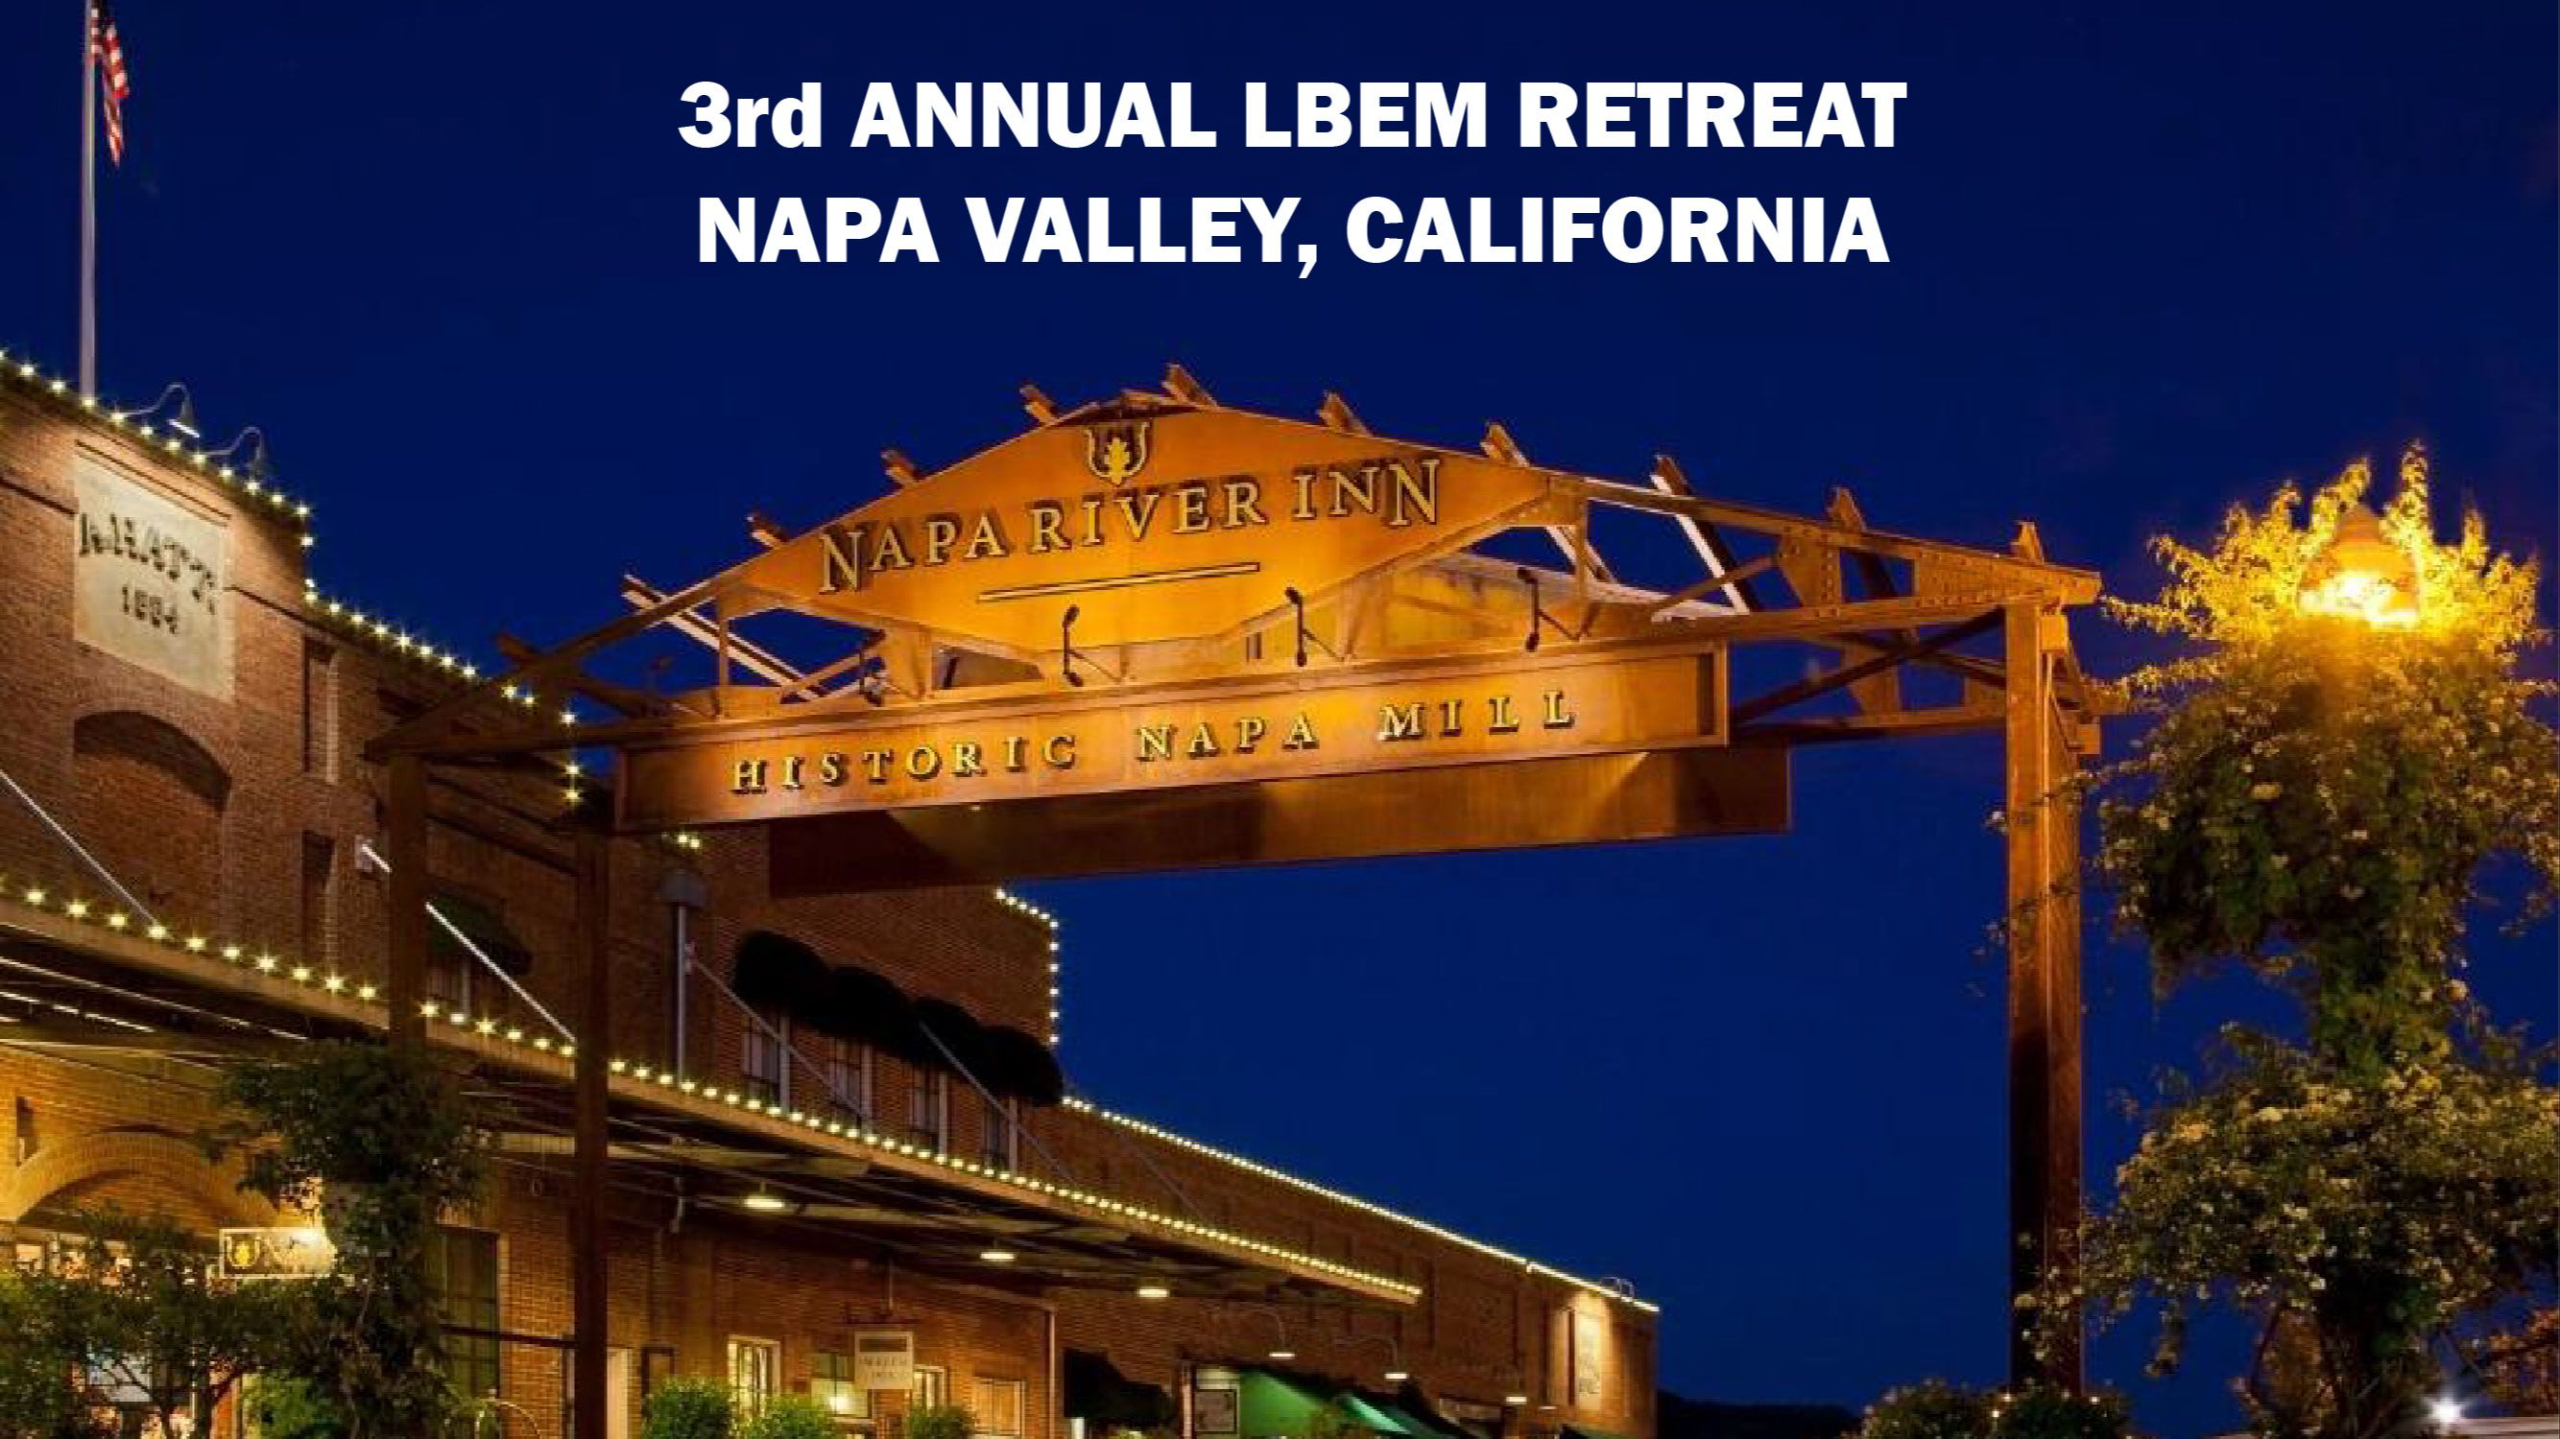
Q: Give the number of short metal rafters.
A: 11